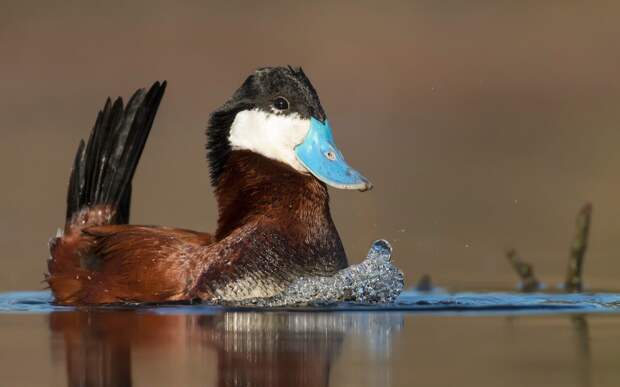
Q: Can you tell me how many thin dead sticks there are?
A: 2